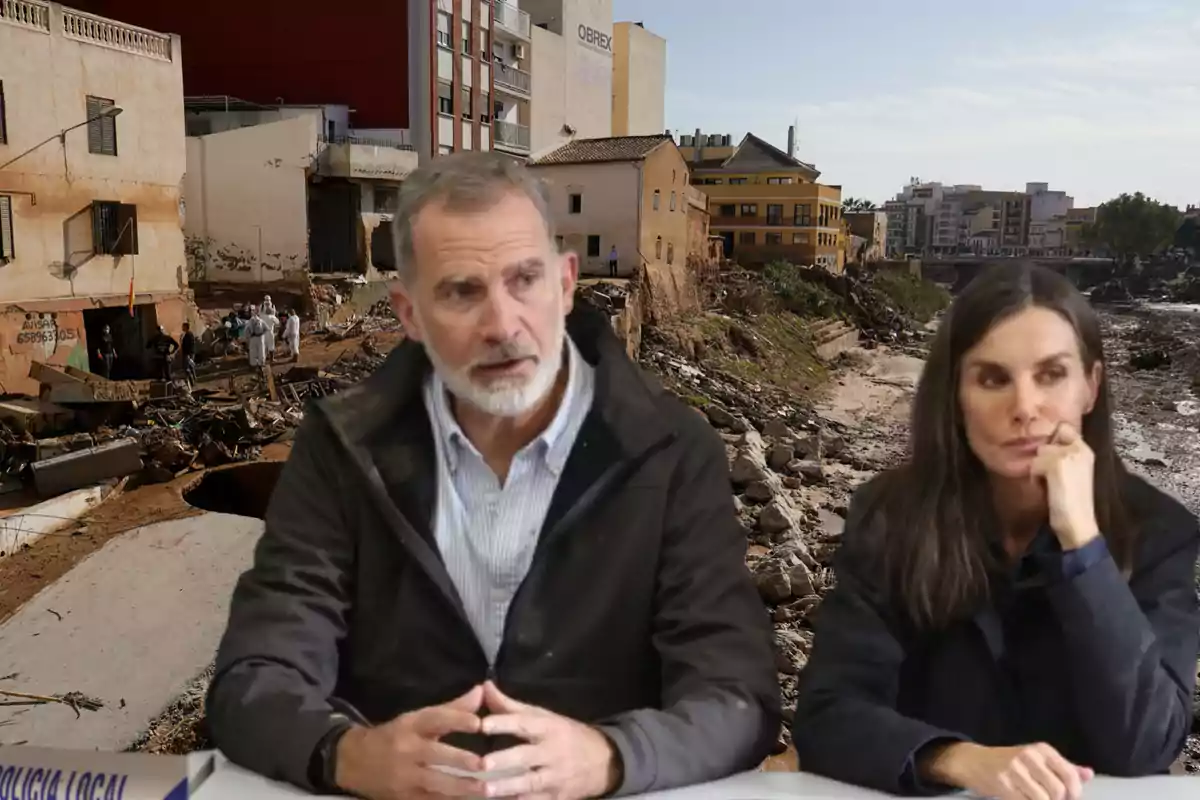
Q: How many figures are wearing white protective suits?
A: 4